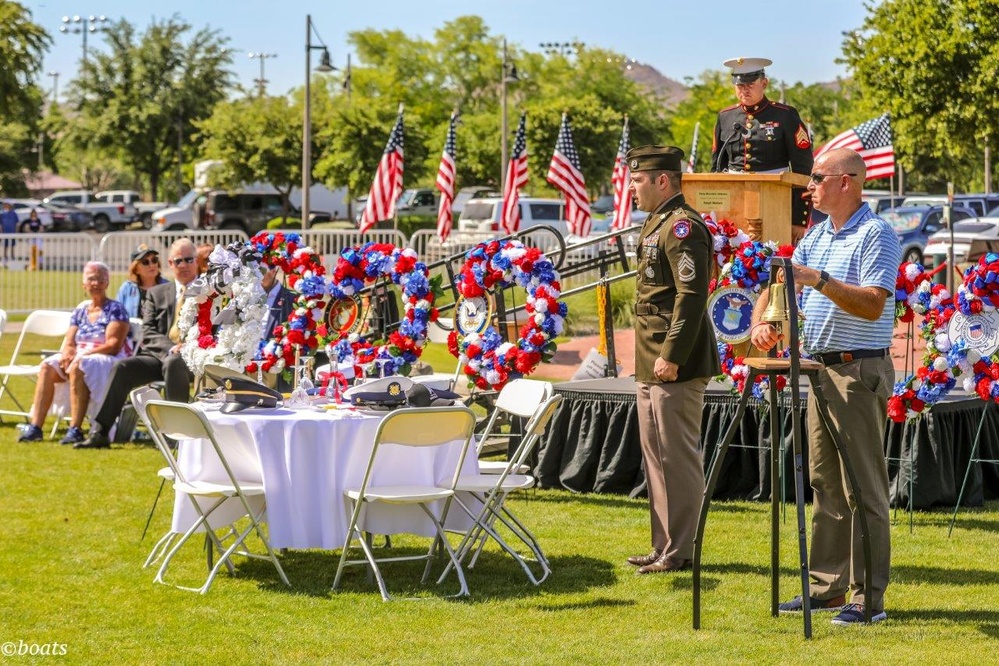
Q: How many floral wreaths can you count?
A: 7